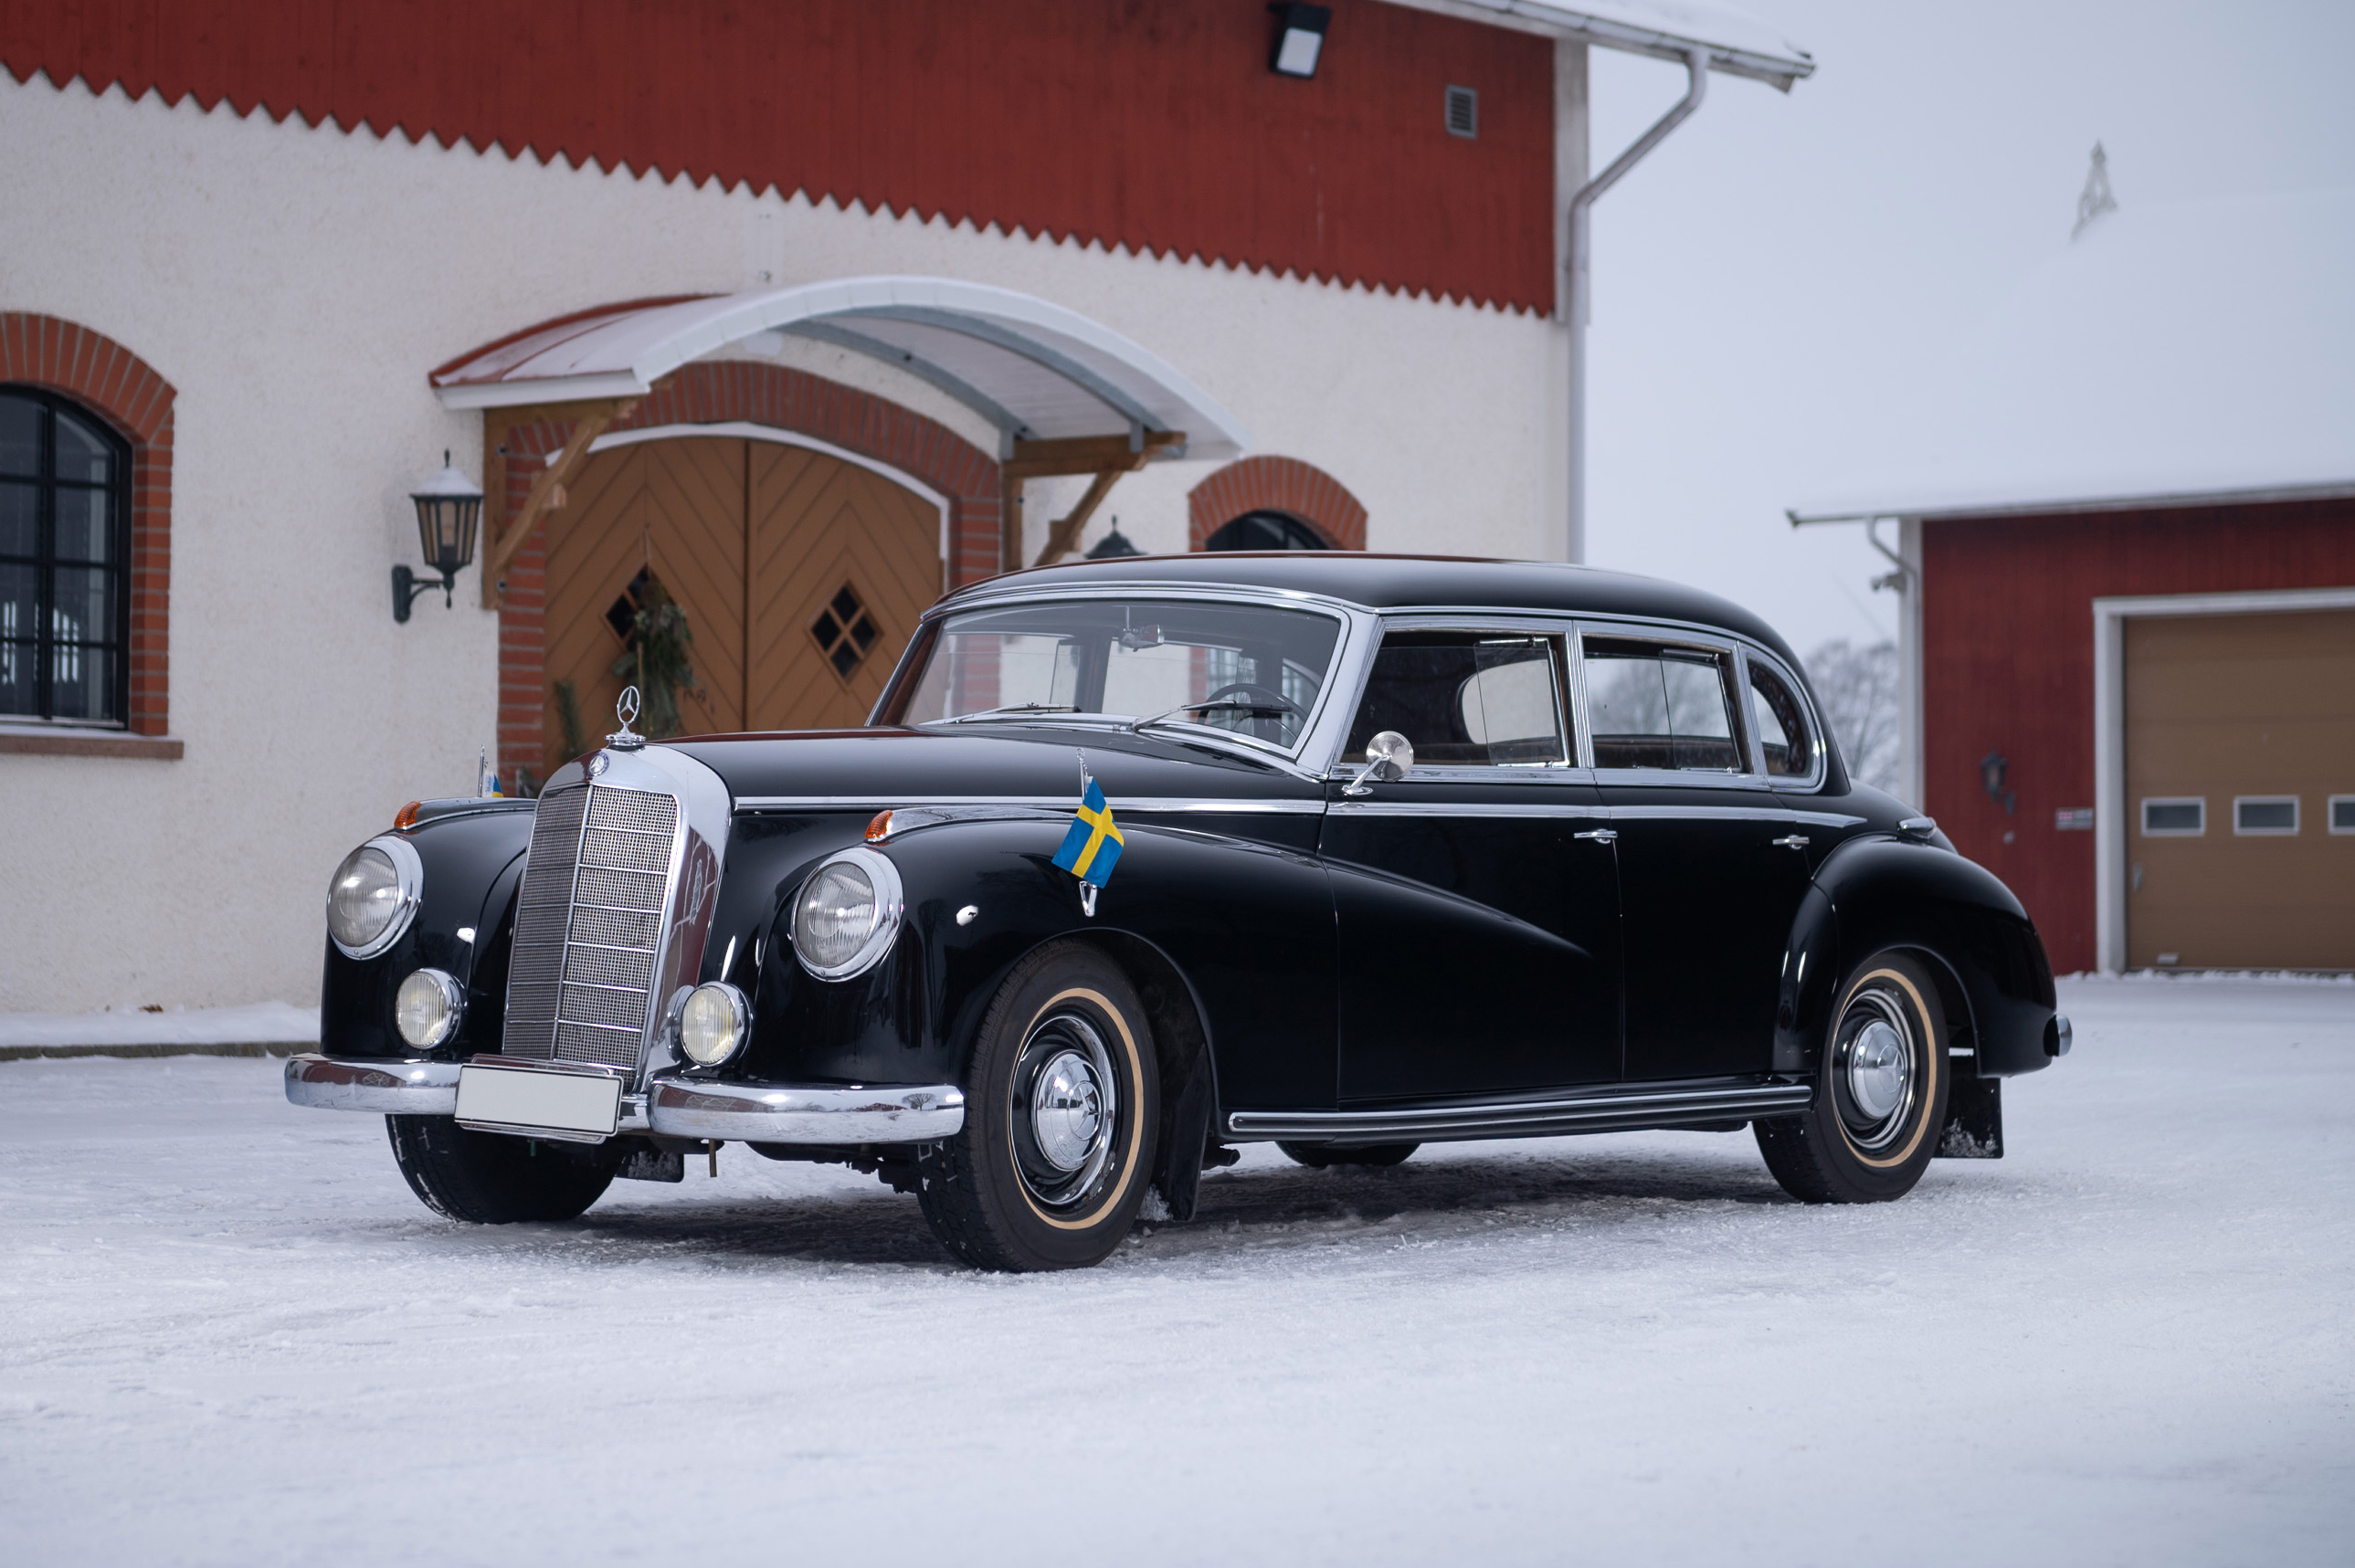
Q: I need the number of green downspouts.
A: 0